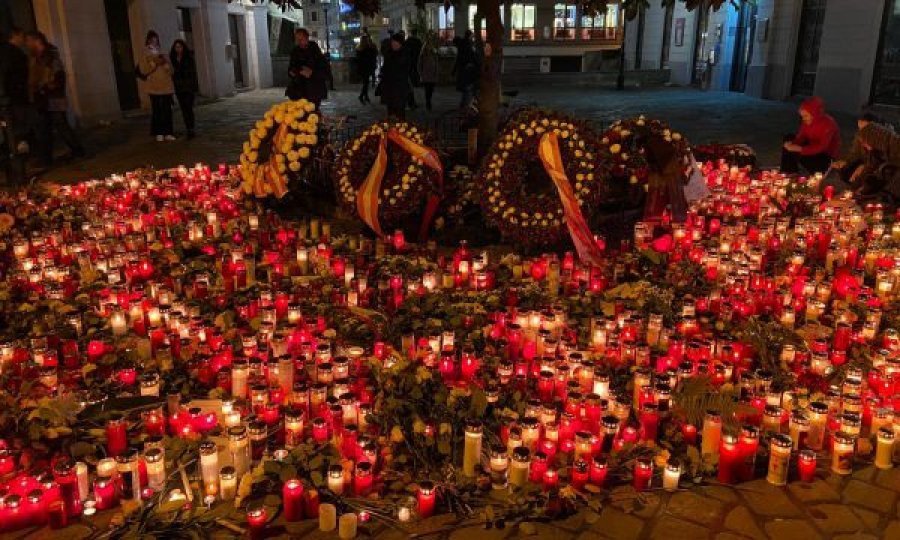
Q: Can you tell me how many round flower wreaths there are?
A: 4